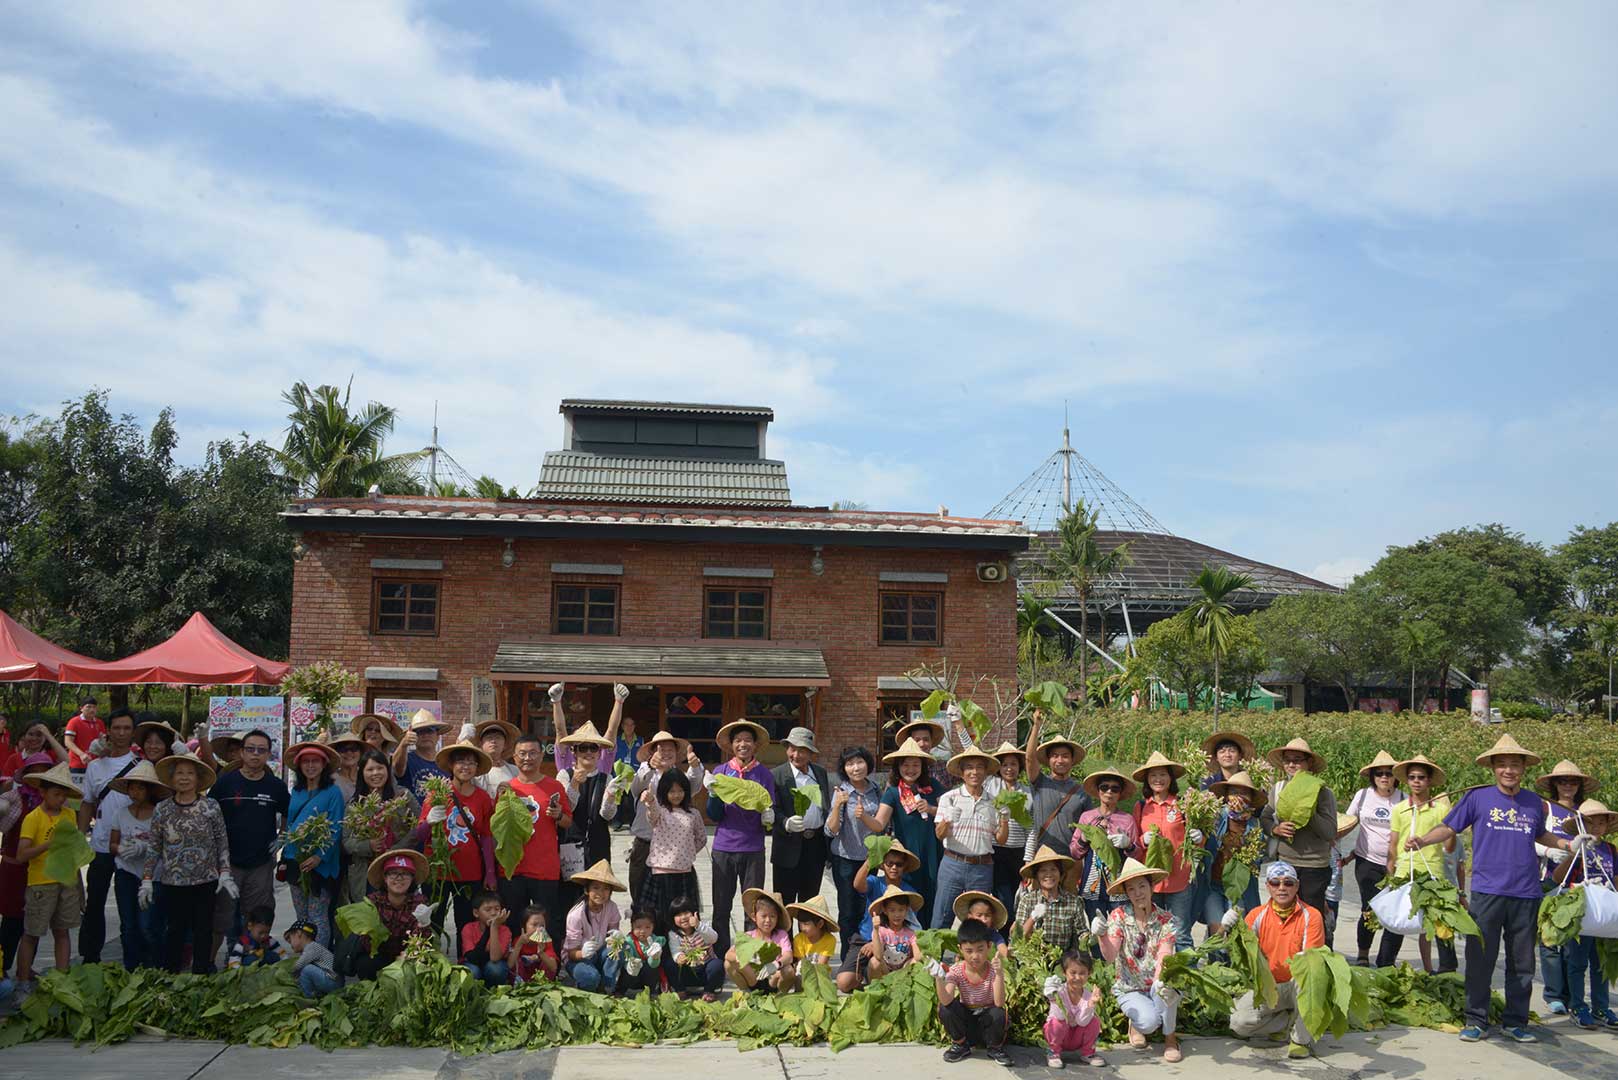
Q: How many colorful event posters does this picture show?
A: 3